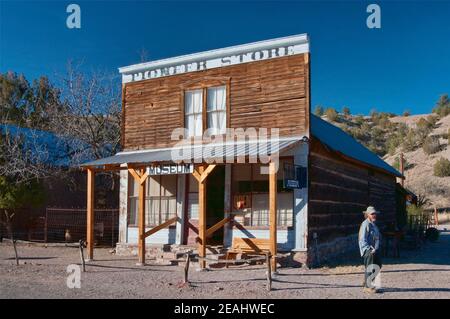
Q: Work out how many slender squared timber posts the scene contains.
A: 4